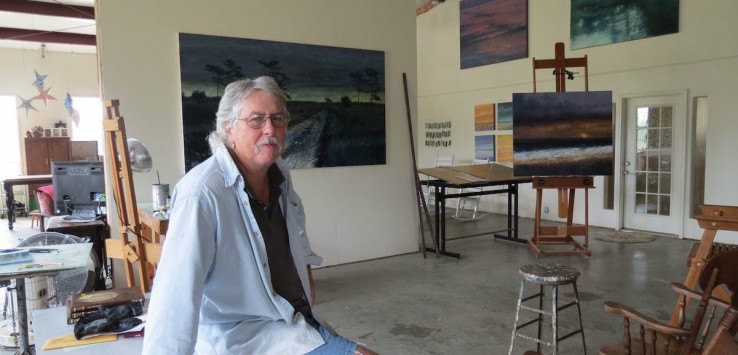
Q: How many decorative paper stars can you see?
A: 5